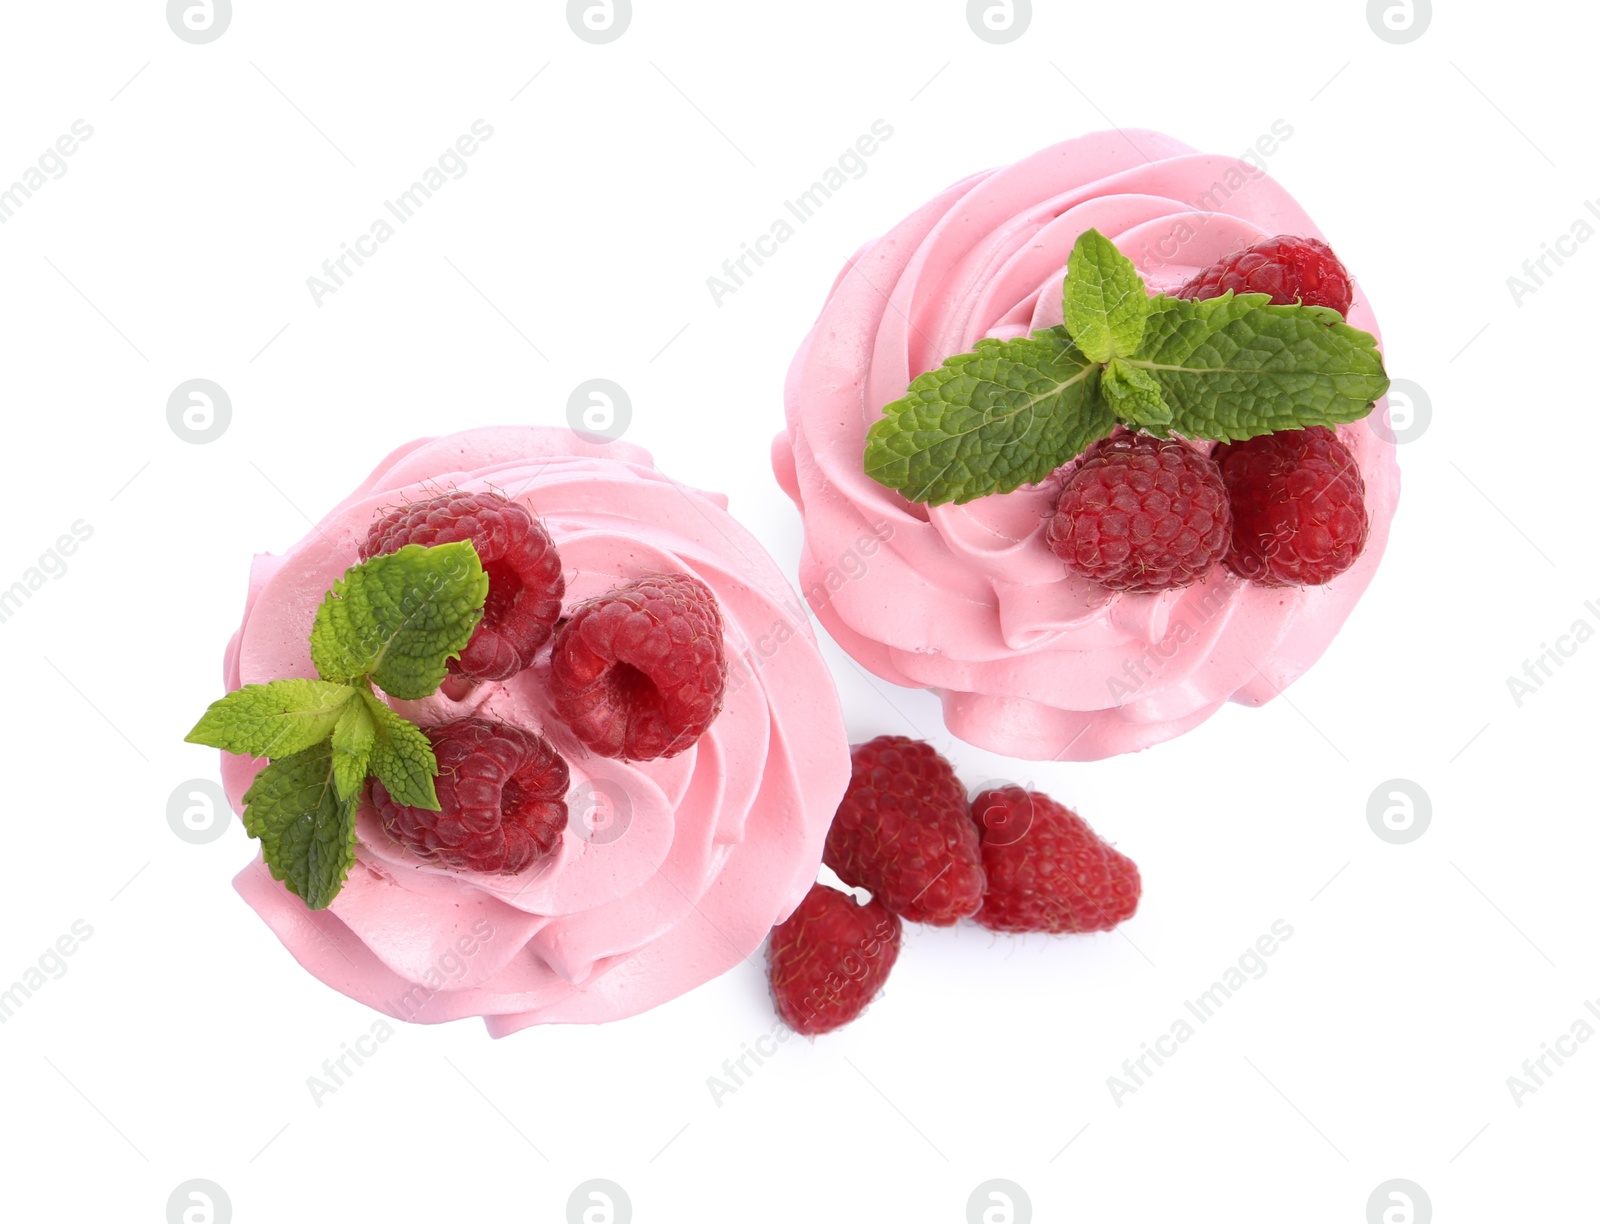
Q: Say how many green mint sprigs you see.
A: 2